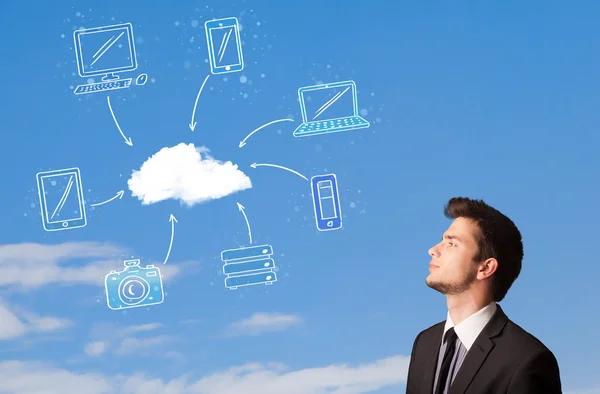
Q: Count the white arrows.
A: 7